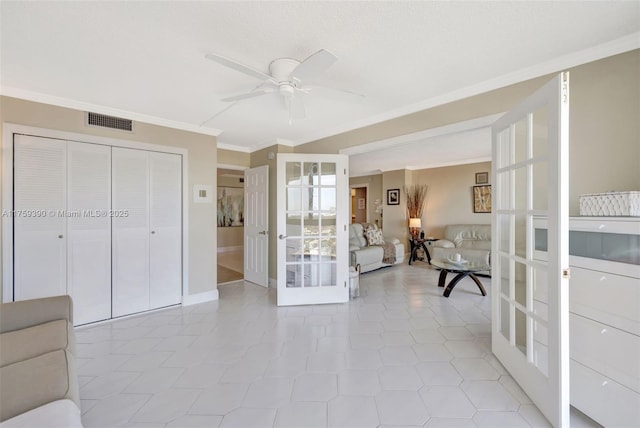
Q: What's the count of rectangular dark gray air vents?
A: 1